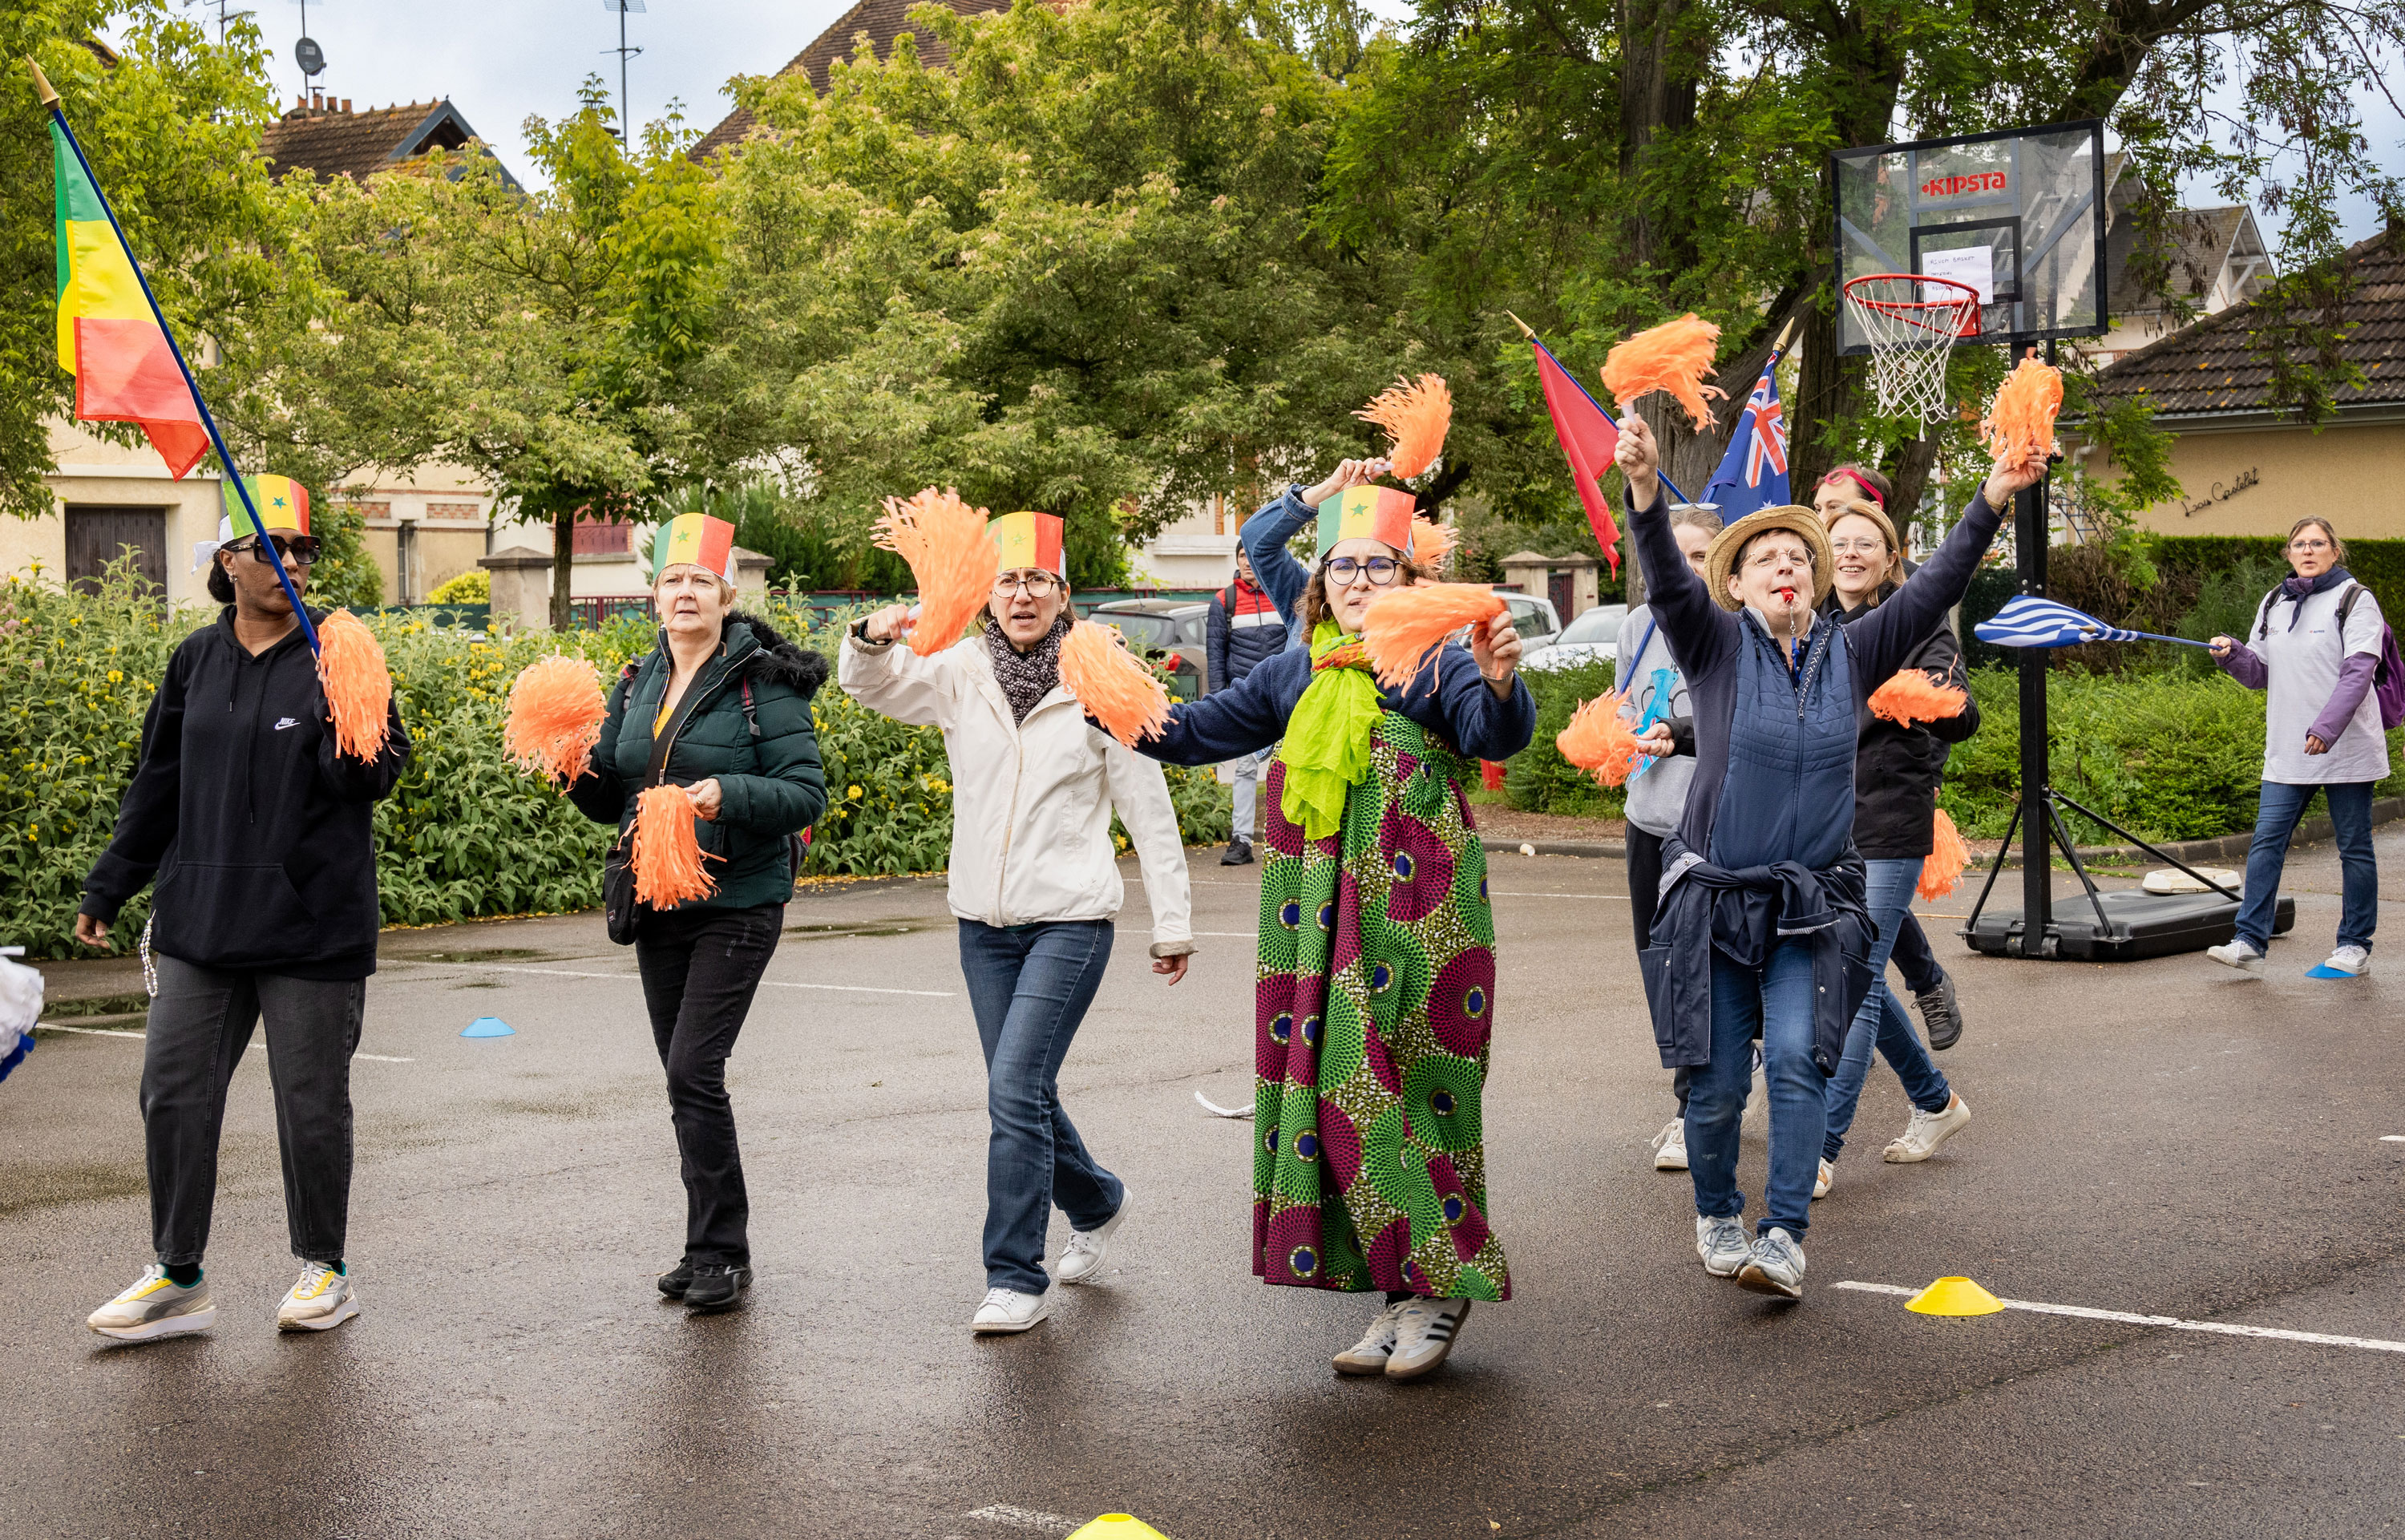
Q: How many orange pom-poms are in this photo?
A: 13